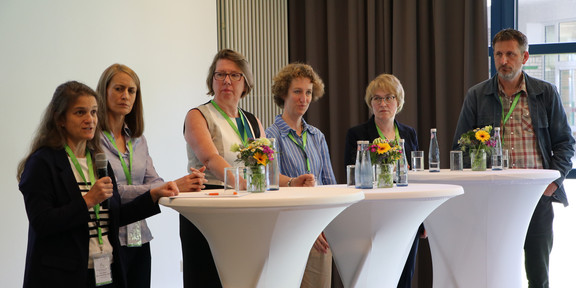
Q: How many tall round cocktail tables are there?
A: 3